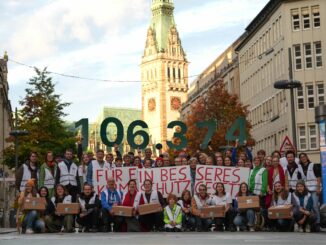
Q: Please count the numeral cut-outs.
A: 6